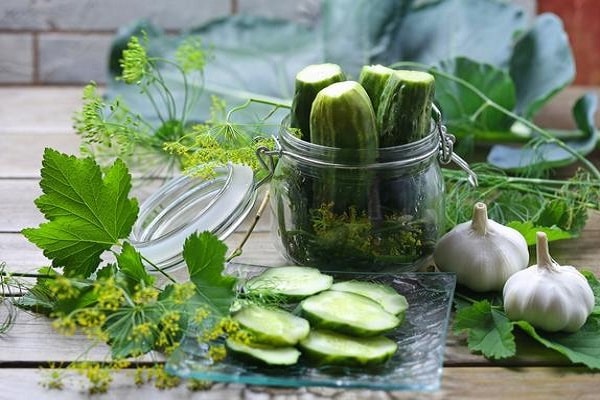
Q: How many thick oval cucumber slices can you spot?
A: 6